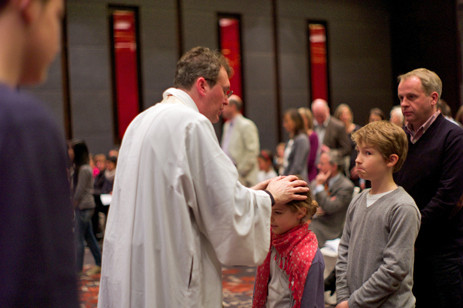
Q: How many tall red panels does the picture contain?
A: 3